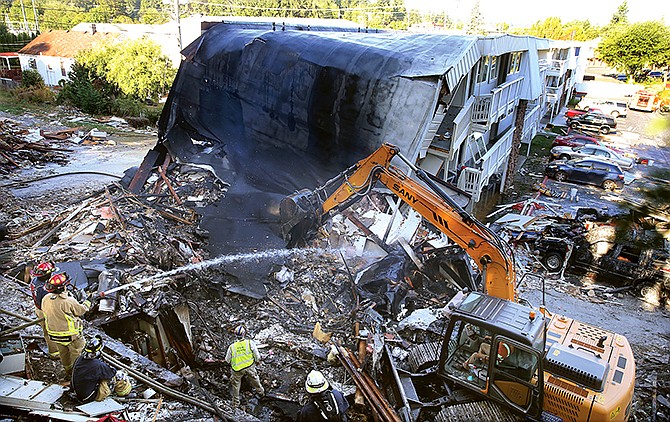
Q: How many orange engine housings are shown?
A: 1